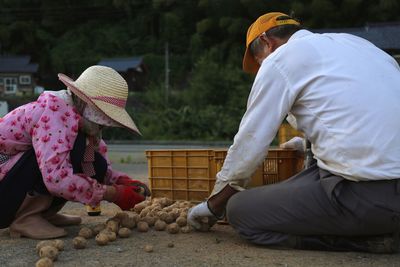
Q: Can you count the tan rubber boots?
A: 2